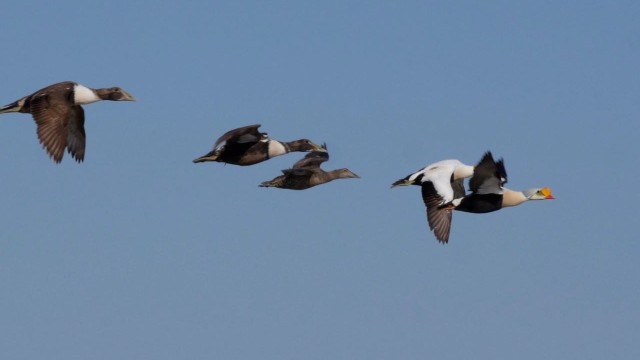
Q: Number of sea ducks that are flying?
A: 5